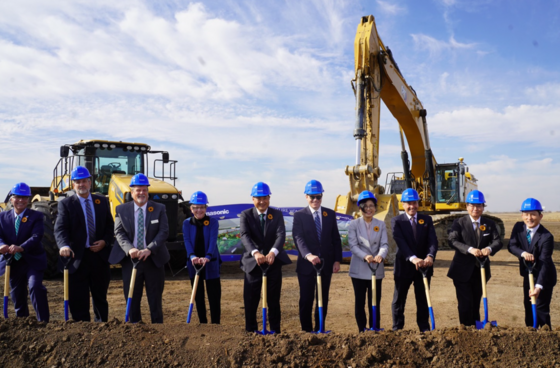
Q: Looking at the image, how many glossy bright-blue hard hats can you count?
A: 10